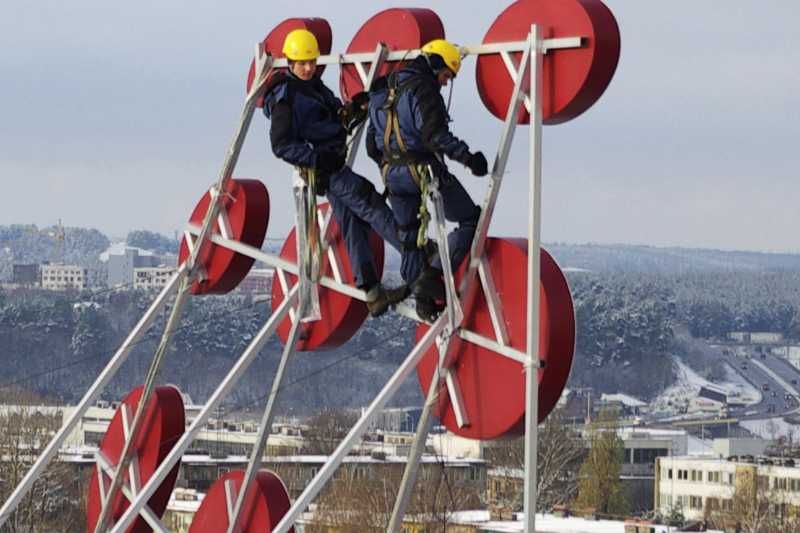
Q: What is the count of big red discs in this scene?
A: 8